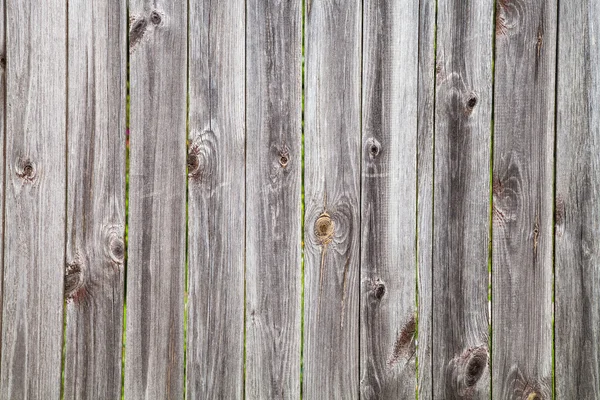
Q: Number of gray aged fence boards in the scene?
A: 11